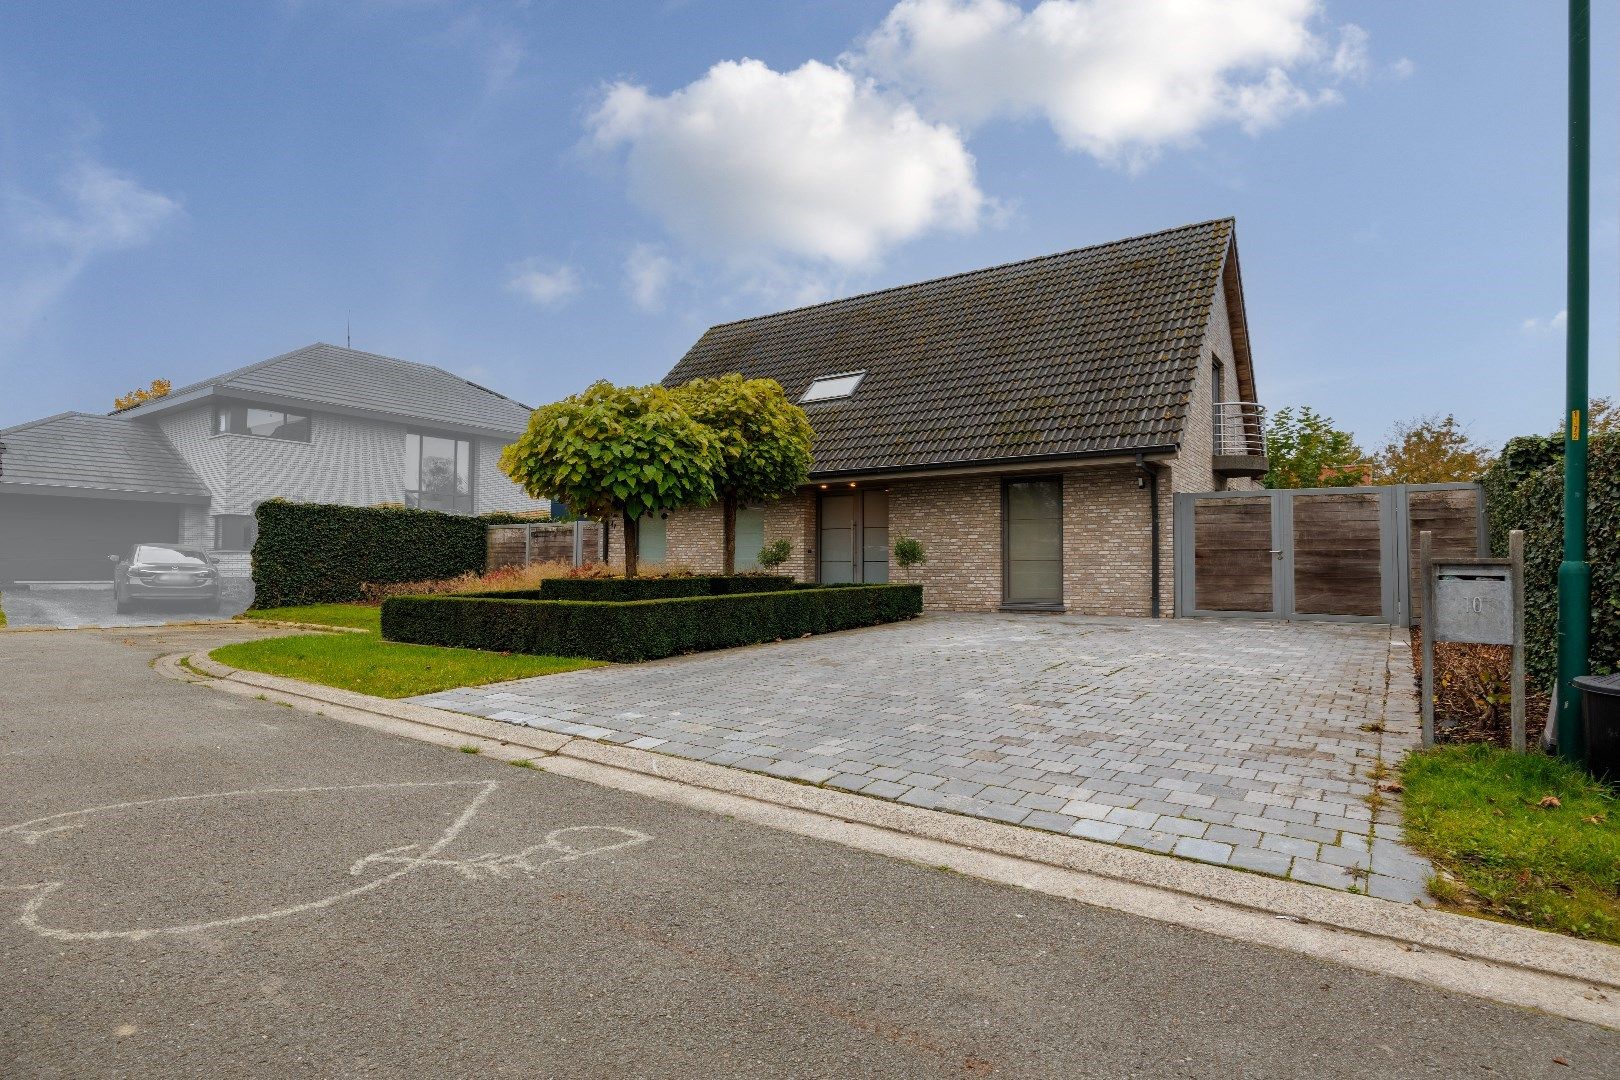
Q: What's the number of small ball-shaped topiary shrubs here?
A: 2